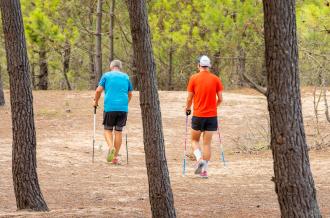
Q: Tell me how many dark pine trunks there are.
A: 3